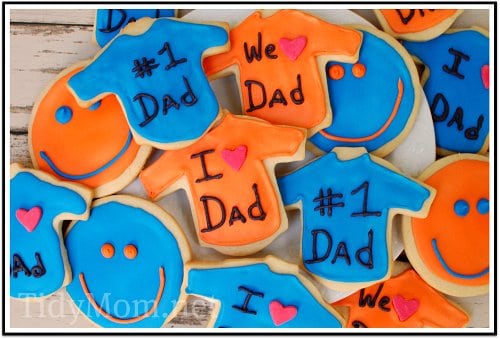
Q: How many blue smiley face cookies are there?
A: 2